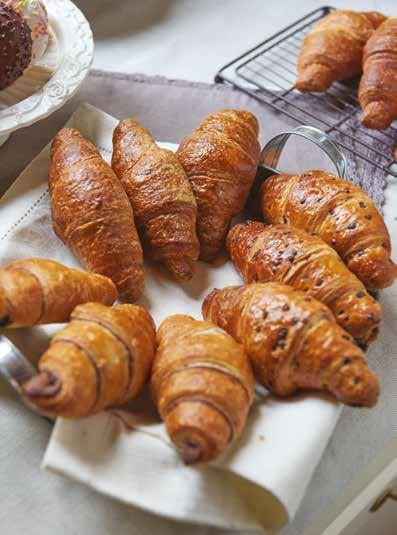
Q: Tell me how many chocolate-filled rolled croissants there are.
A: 3